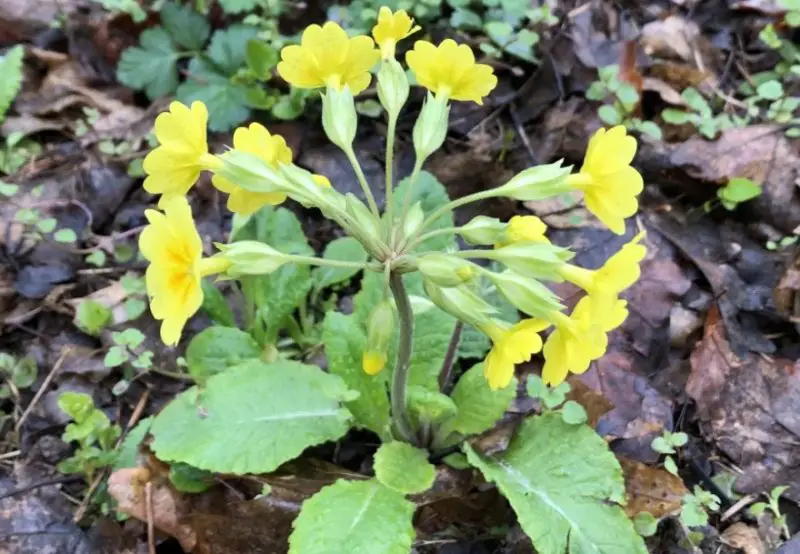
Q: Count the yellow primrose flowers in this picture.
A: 11